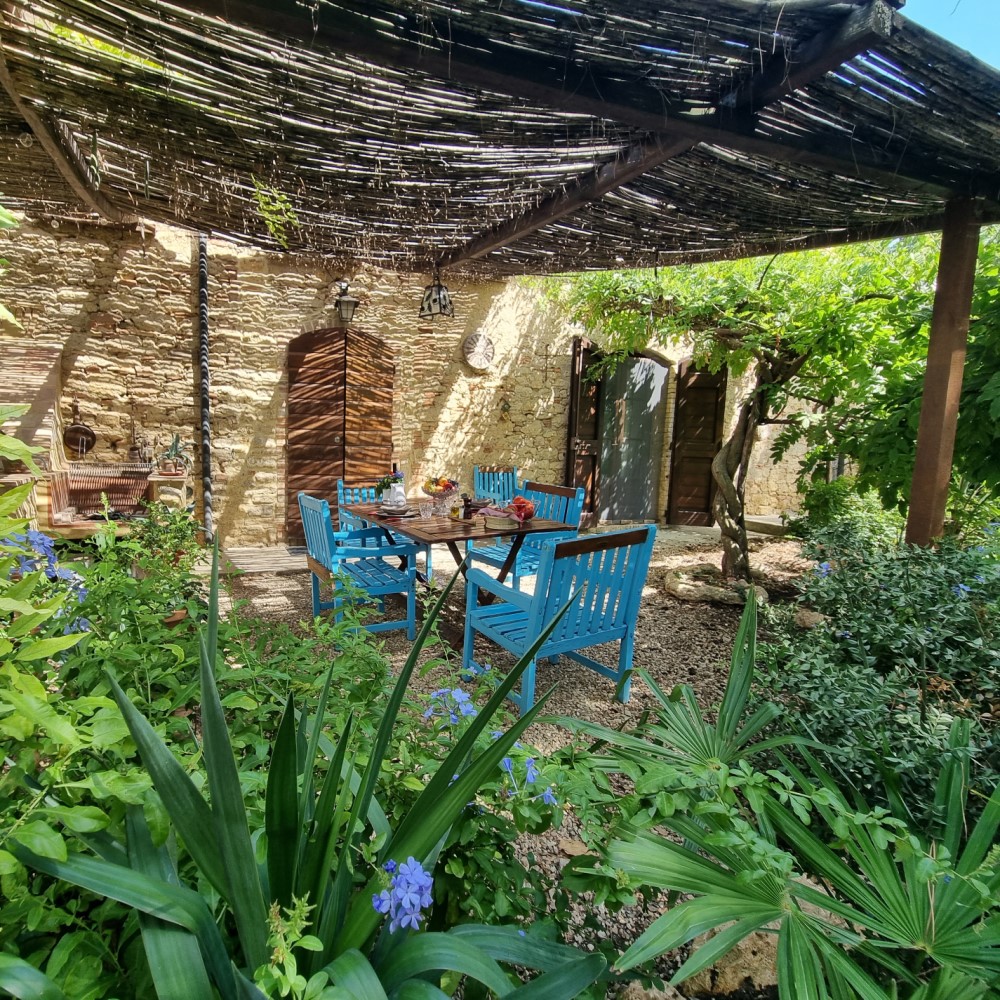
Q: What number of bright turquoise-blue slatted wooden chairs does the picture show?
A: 5